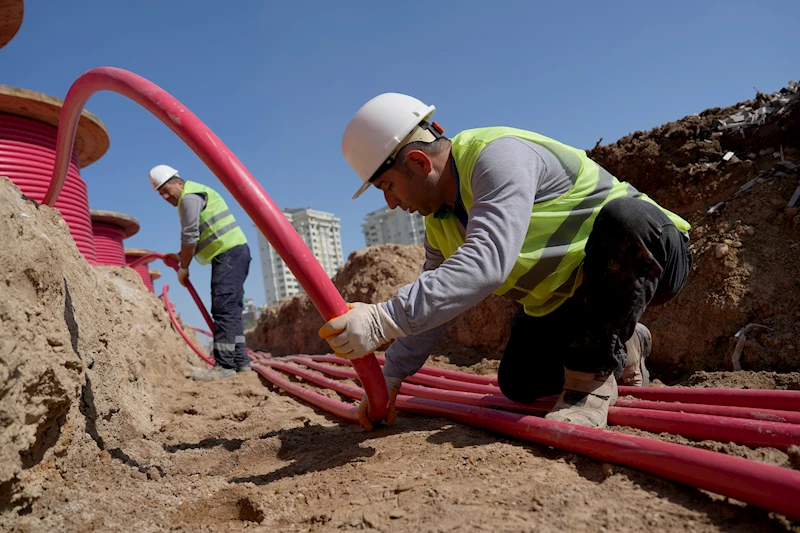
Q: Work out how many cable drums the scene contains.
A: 5